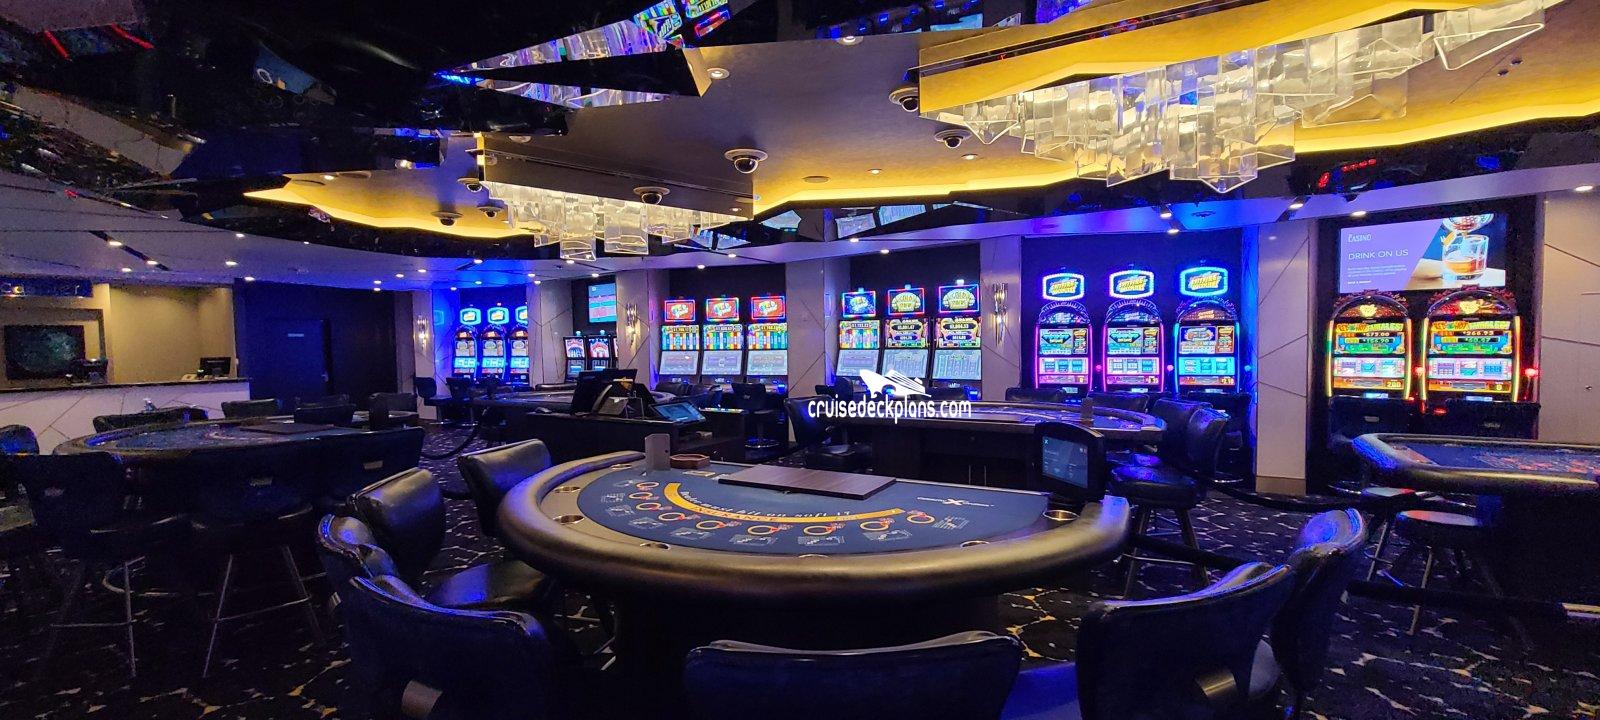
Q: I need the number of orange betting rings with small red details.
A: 9